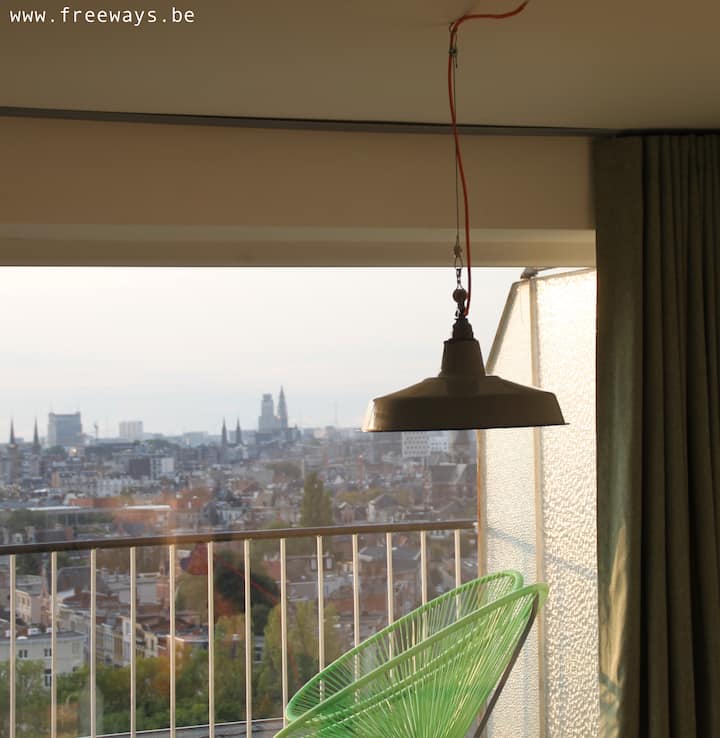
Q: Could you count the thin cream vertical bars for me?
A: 13